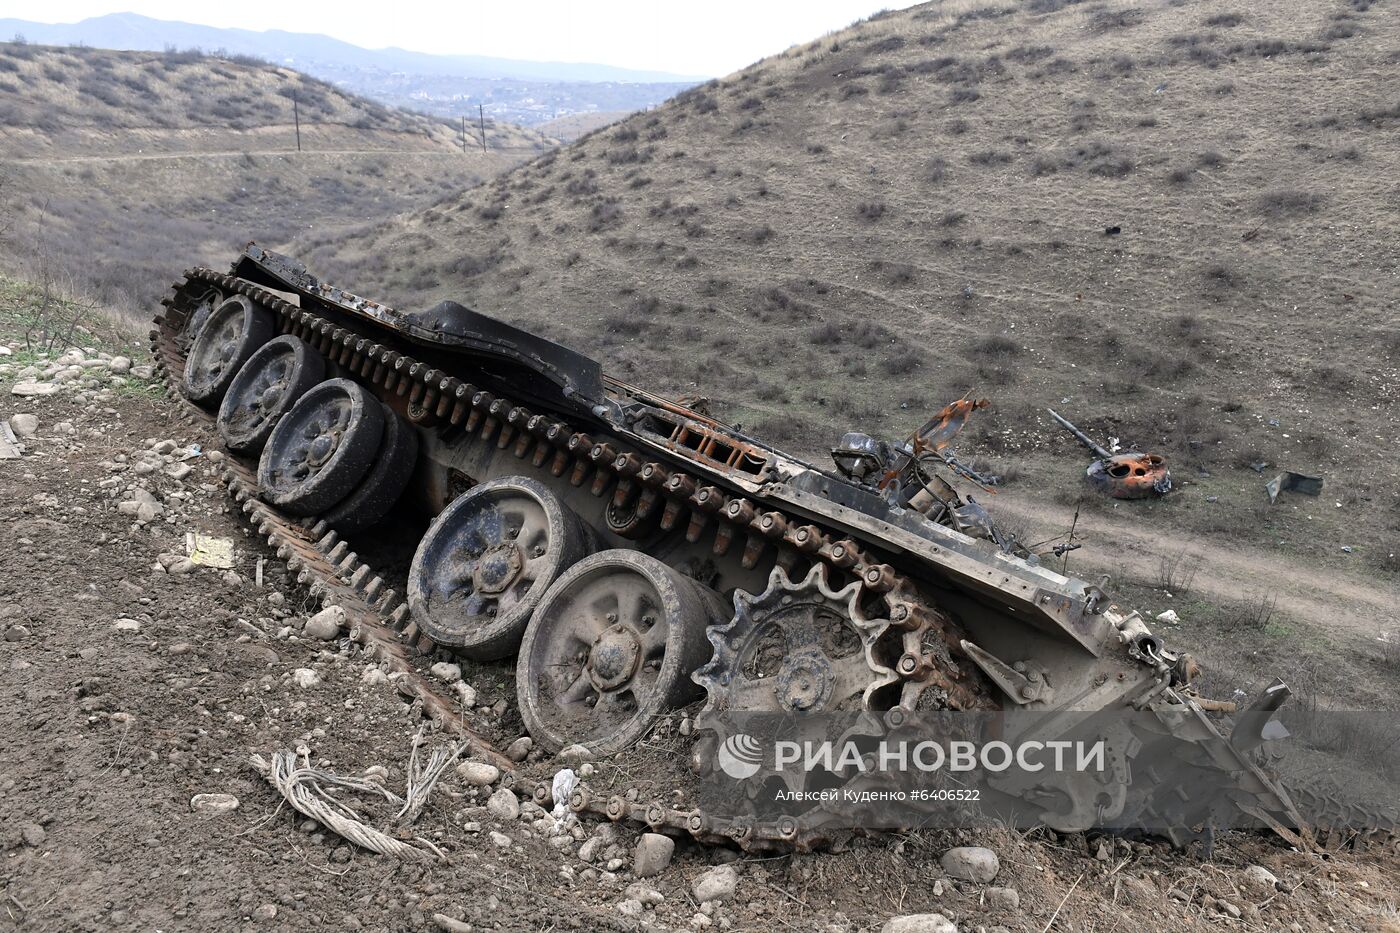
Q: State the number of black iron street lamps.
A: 0